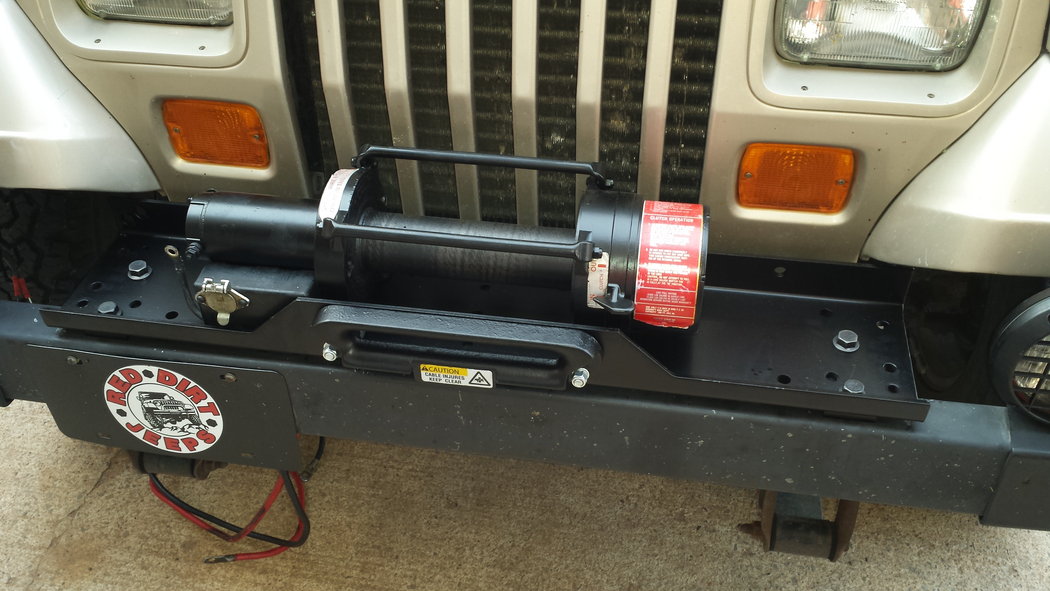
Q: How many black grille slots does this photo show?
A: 7